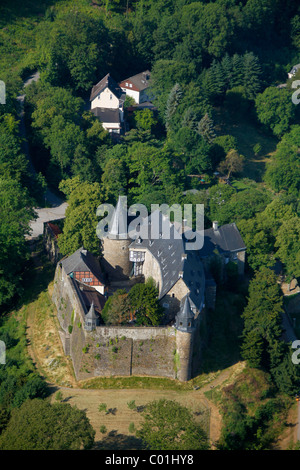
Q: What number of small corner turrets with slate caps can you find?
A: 2